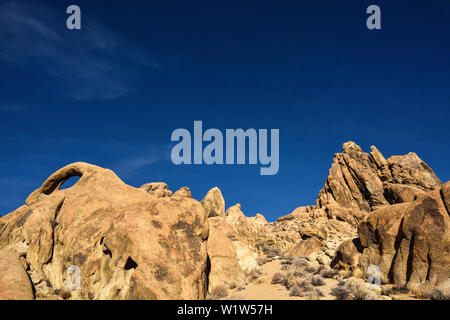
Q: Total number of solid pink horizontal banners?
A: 0